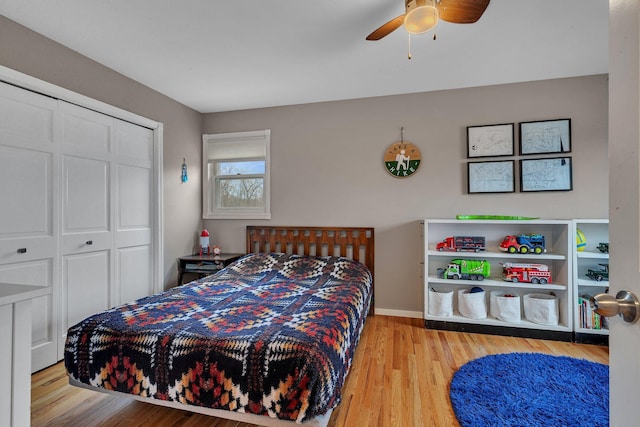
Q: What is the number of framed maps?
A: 4